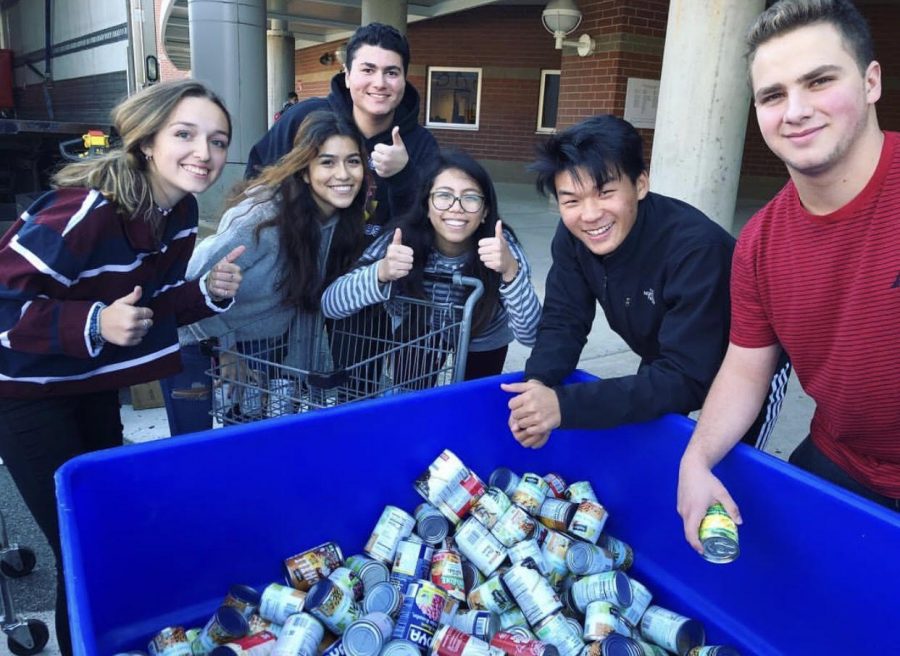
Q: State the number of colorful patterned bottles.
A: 0